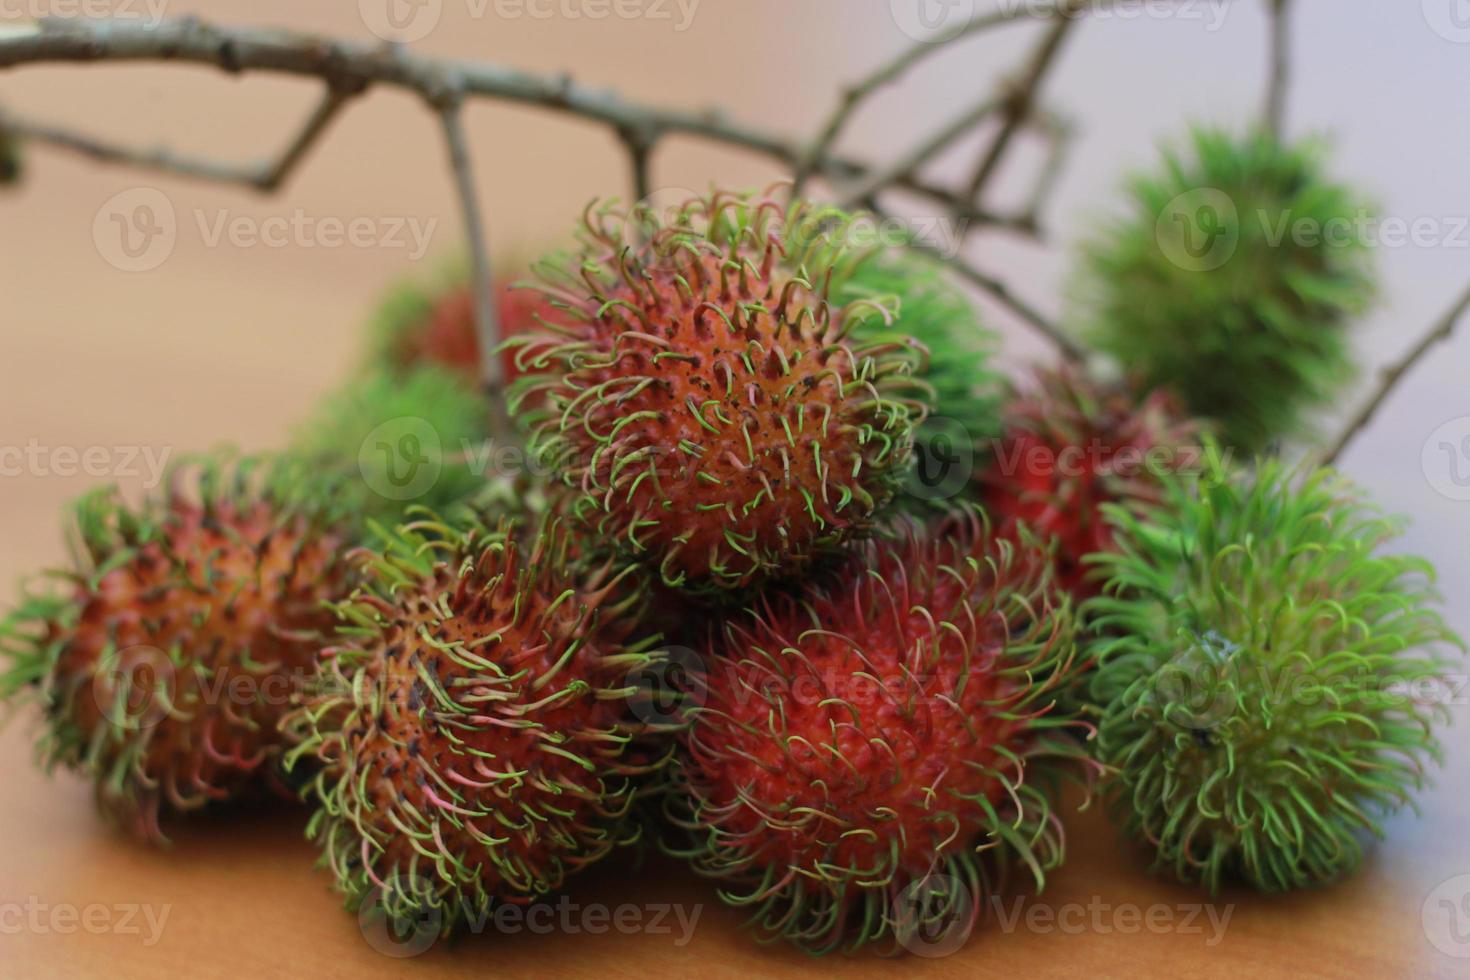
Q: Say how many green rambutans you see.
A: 4